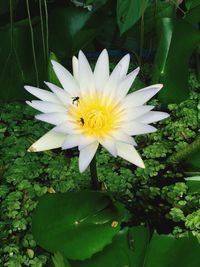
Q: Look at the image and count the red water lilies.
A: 0